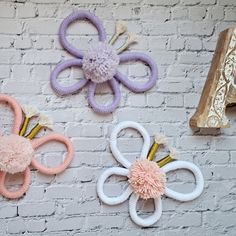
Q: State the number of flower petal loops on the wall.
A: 11